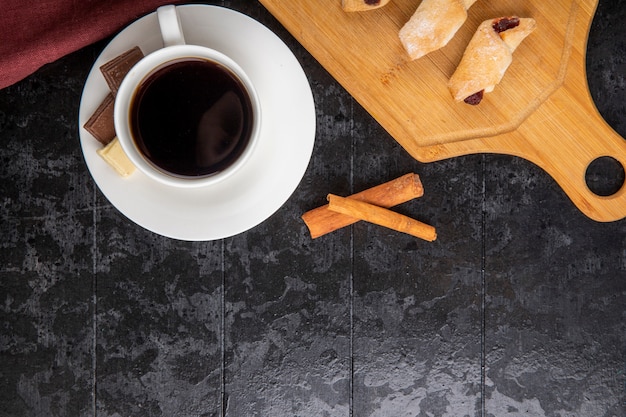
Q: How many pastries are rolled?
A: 3